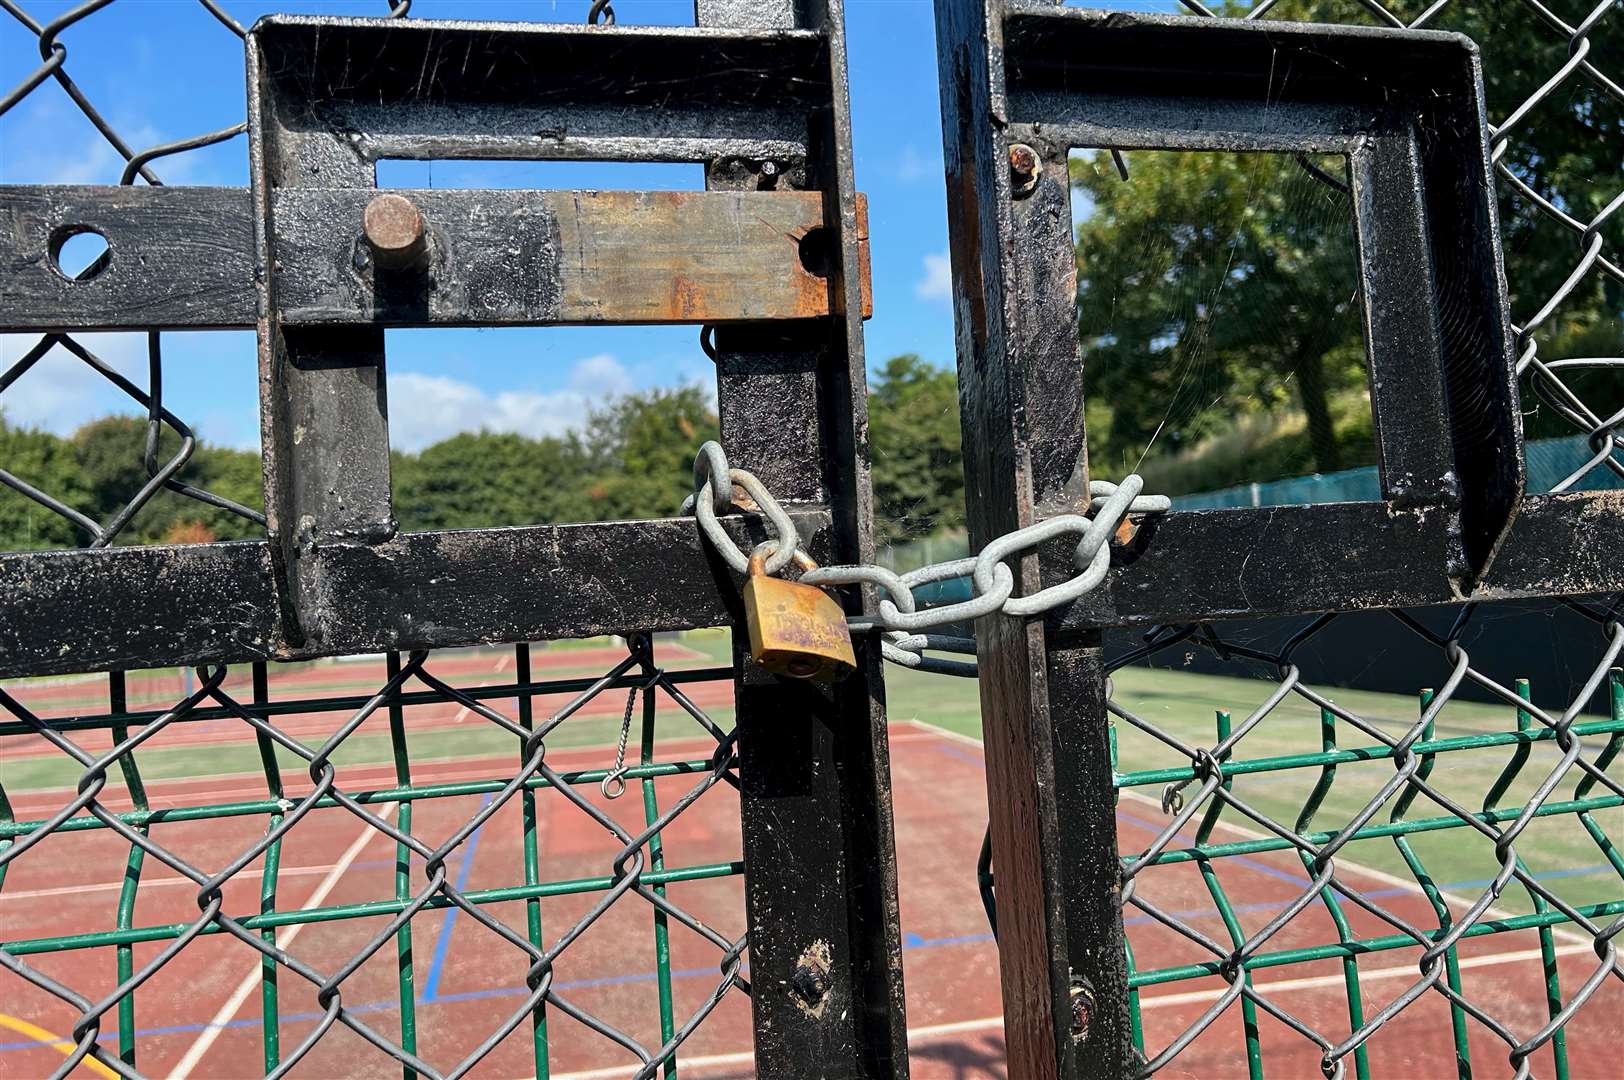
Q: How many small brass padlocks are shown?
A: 1